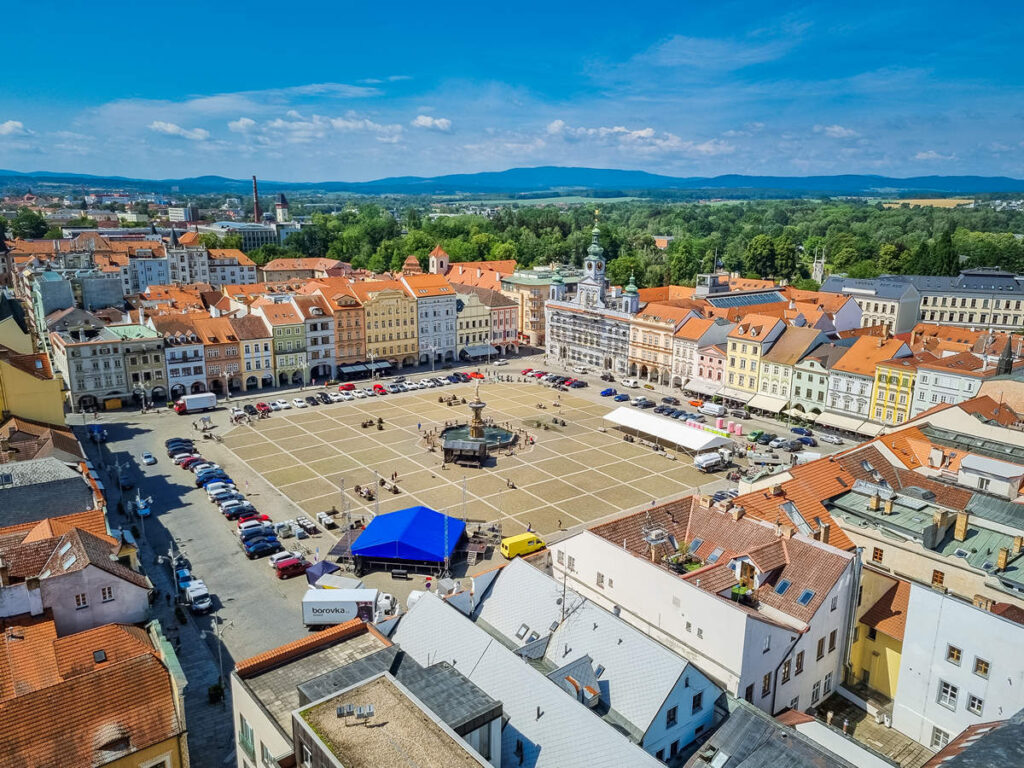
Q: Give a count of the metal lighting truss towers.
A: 6